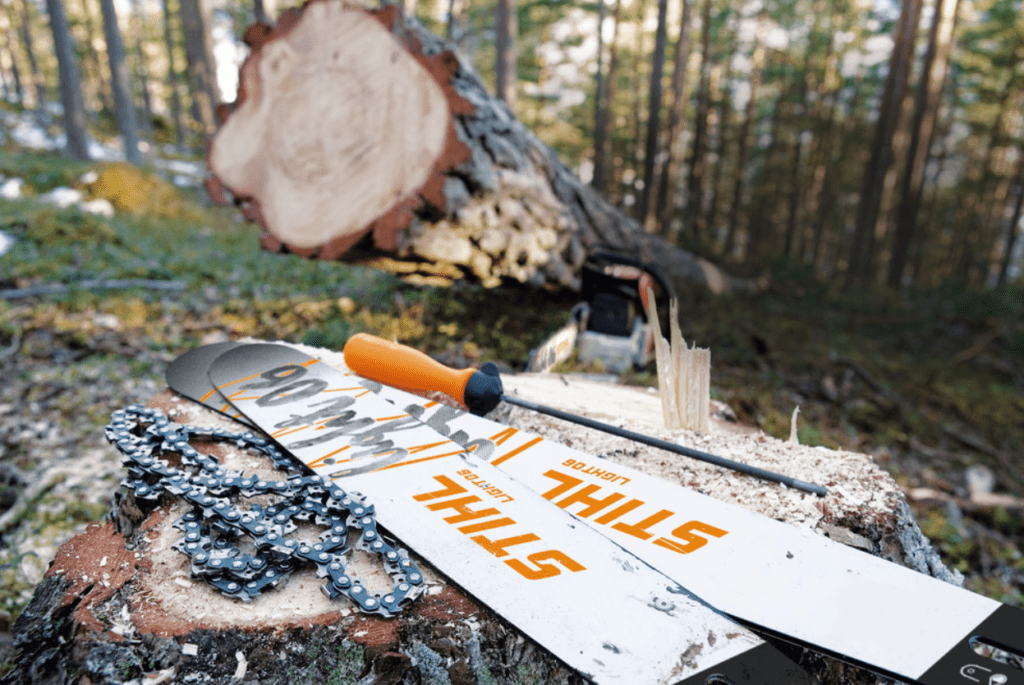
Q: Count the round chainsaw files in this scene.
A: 1